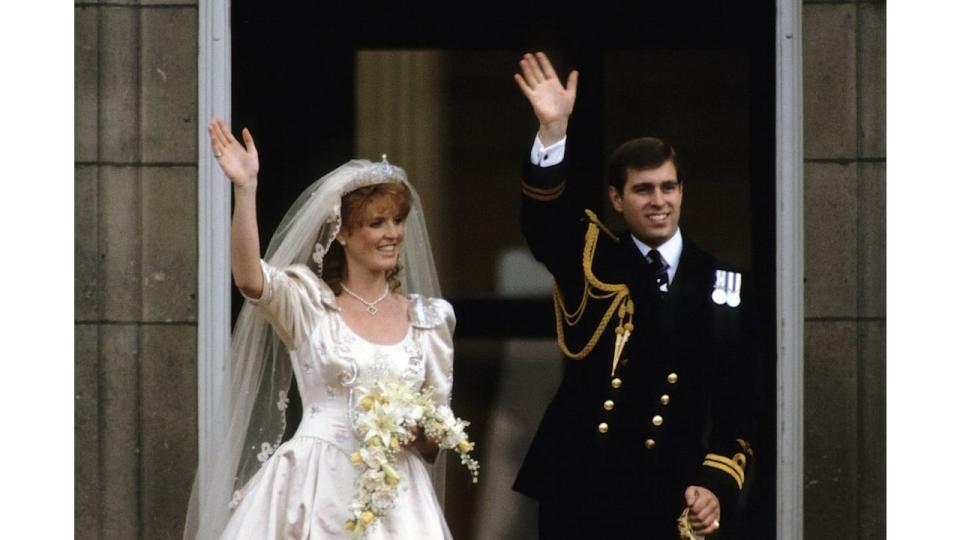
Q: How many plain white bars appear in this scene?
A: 2